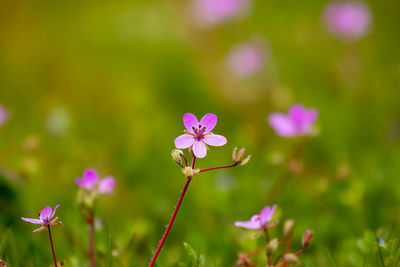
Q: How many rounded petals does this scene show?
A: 5